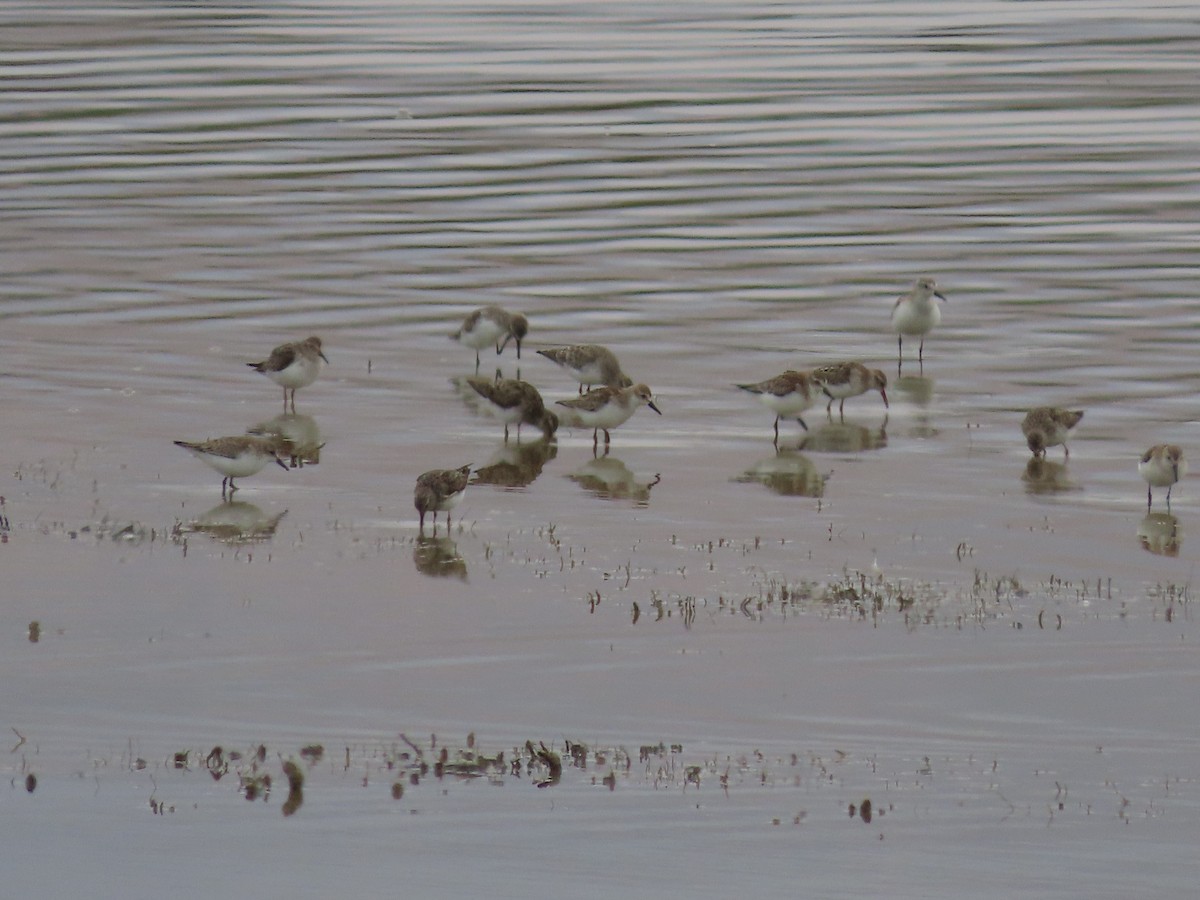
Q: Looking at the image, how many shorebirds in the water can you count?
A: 12